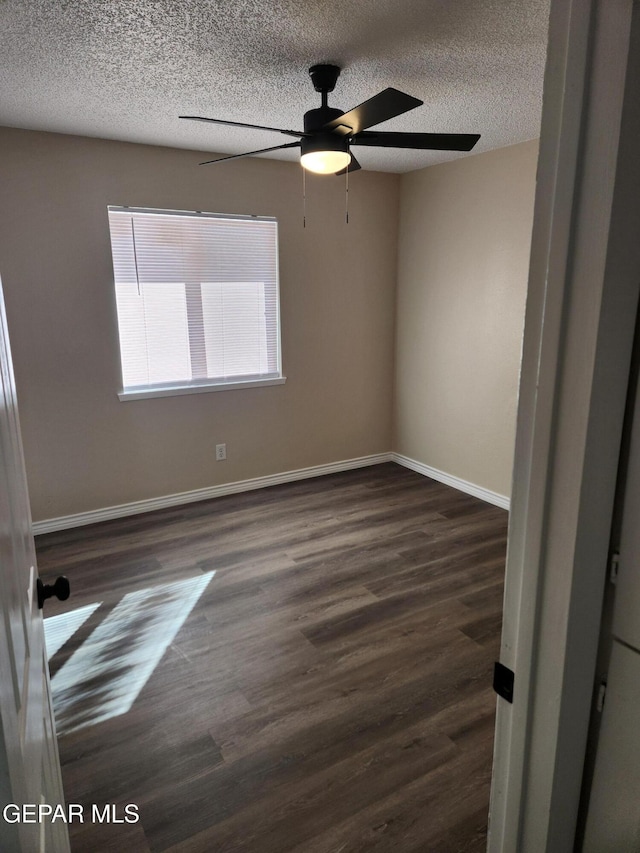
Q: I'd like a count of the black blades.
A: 5